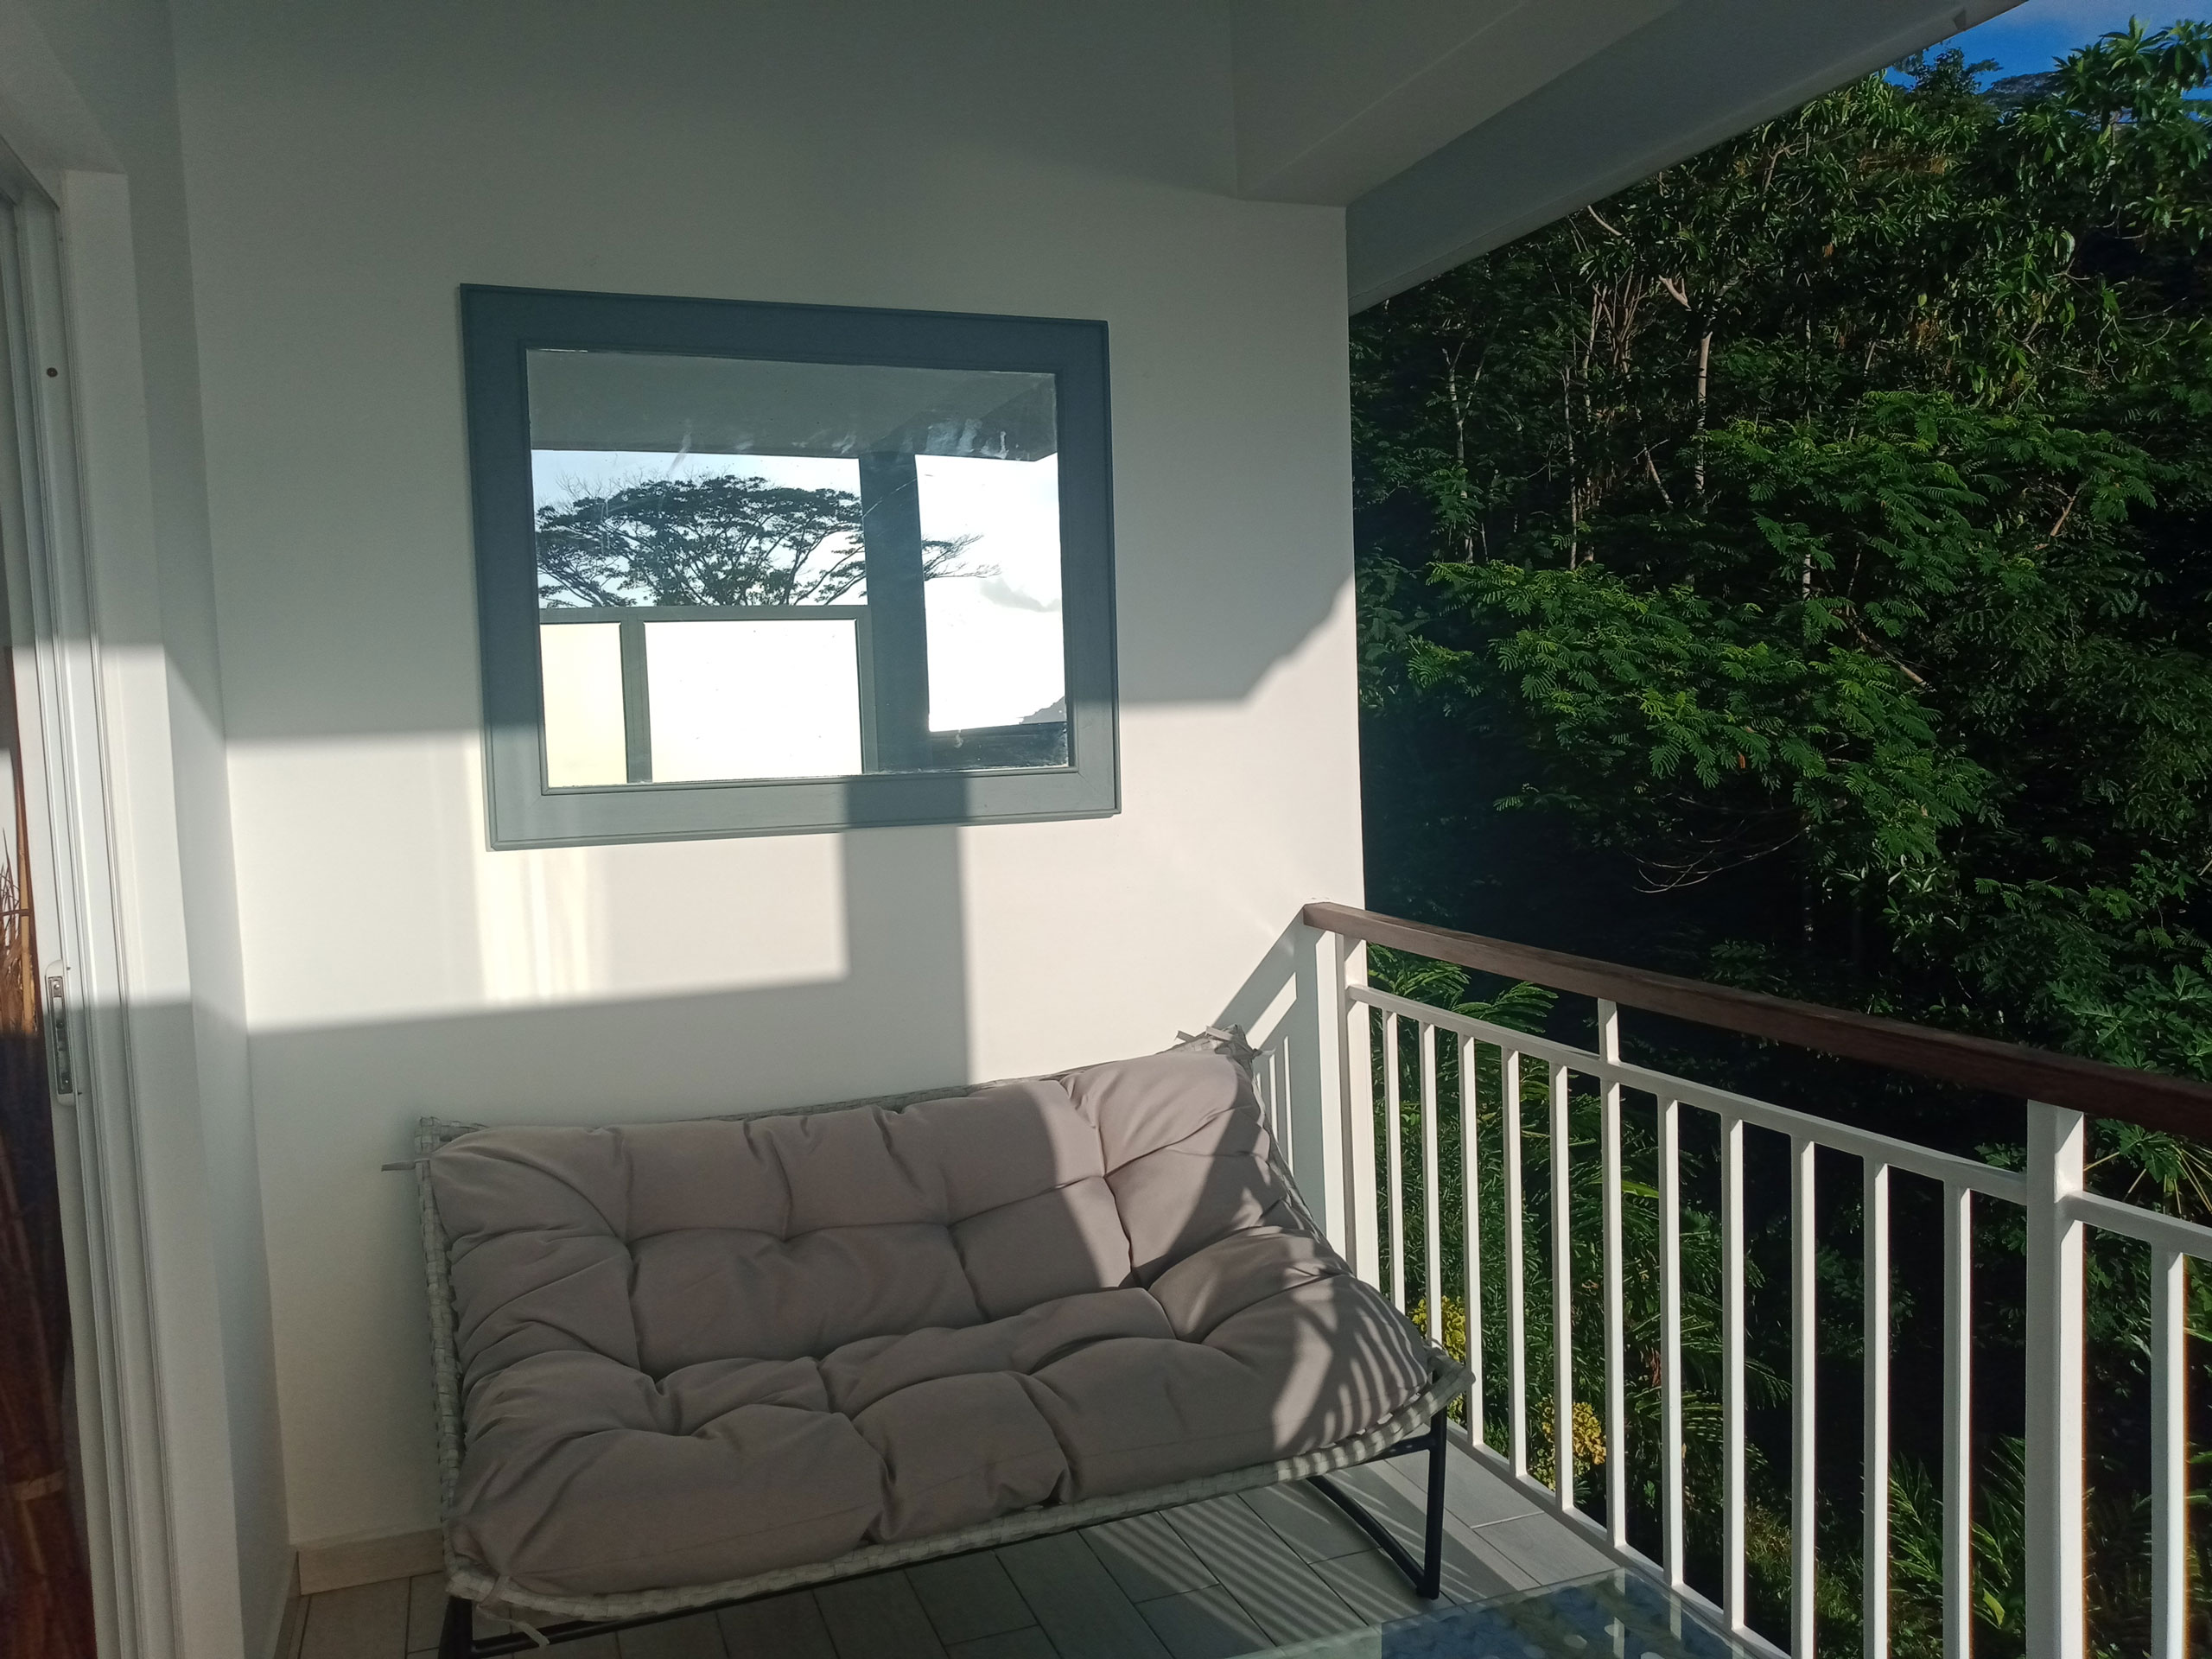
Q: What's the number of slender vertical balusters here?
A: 12